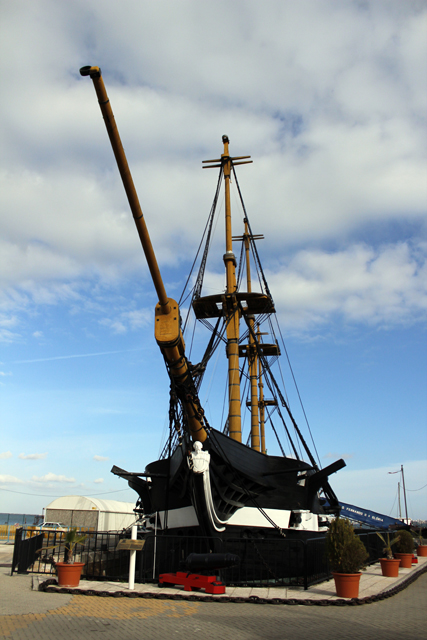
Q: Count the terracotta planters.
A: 5